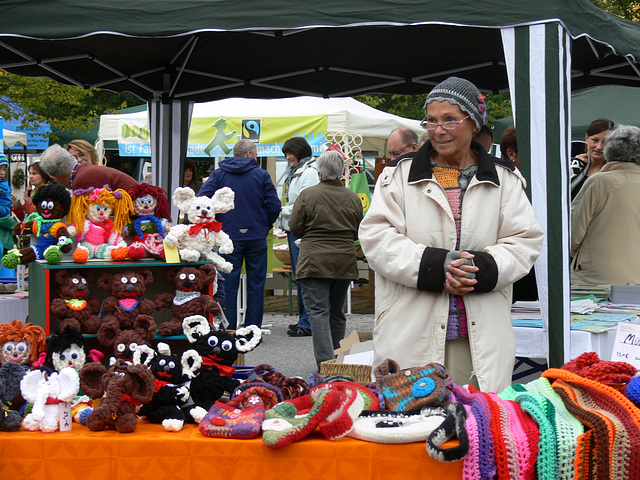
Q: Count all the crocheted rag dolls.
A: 5